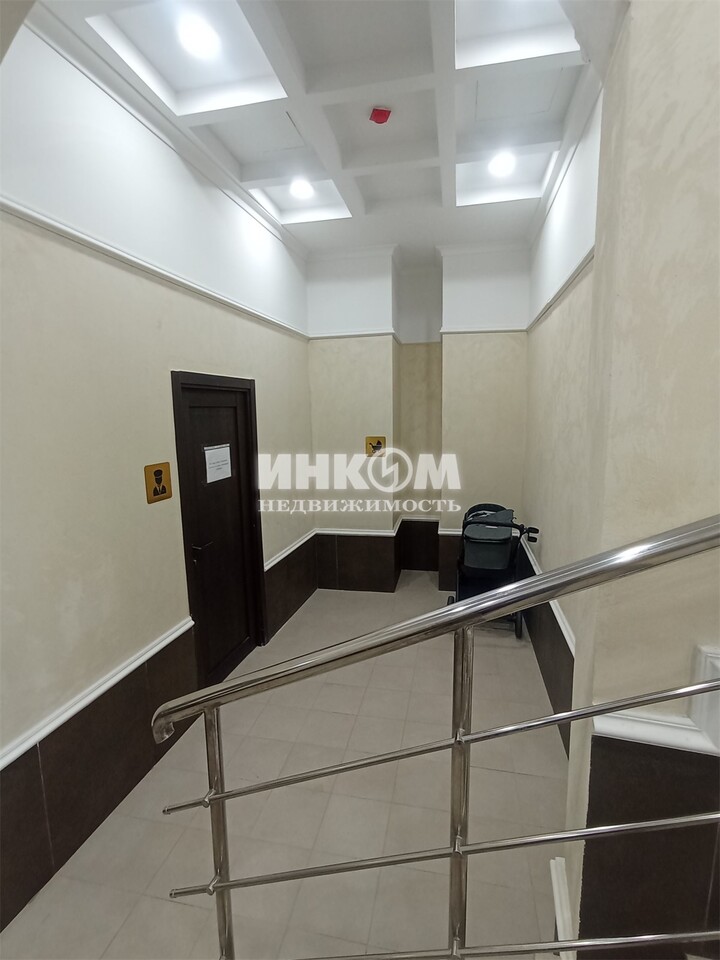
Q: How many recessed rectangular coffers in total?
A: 9